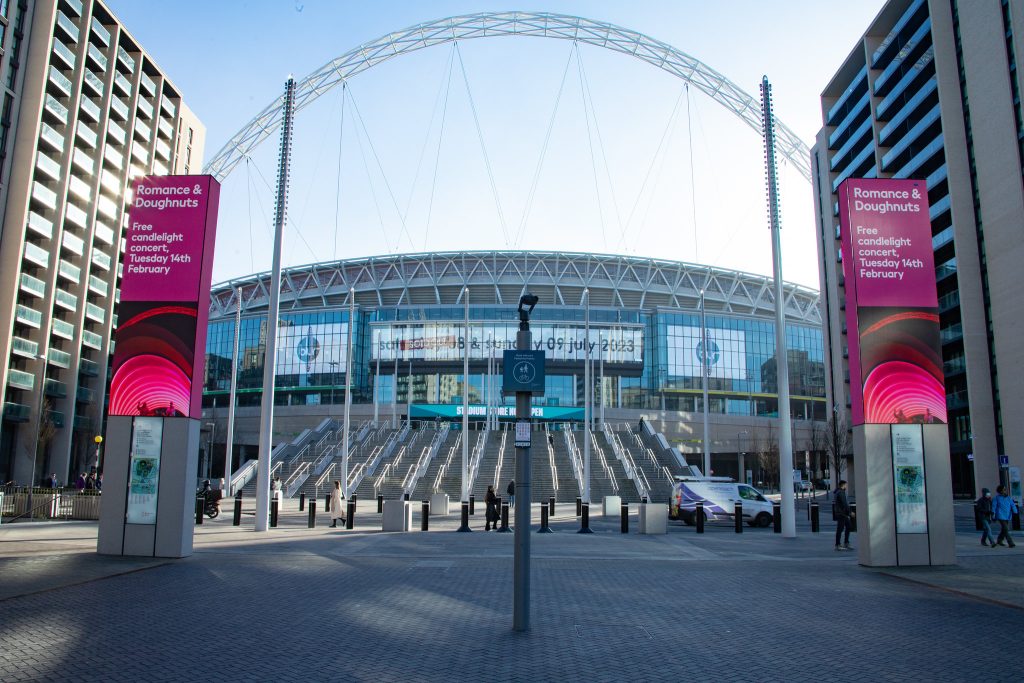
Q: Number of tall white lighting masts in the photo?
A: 2